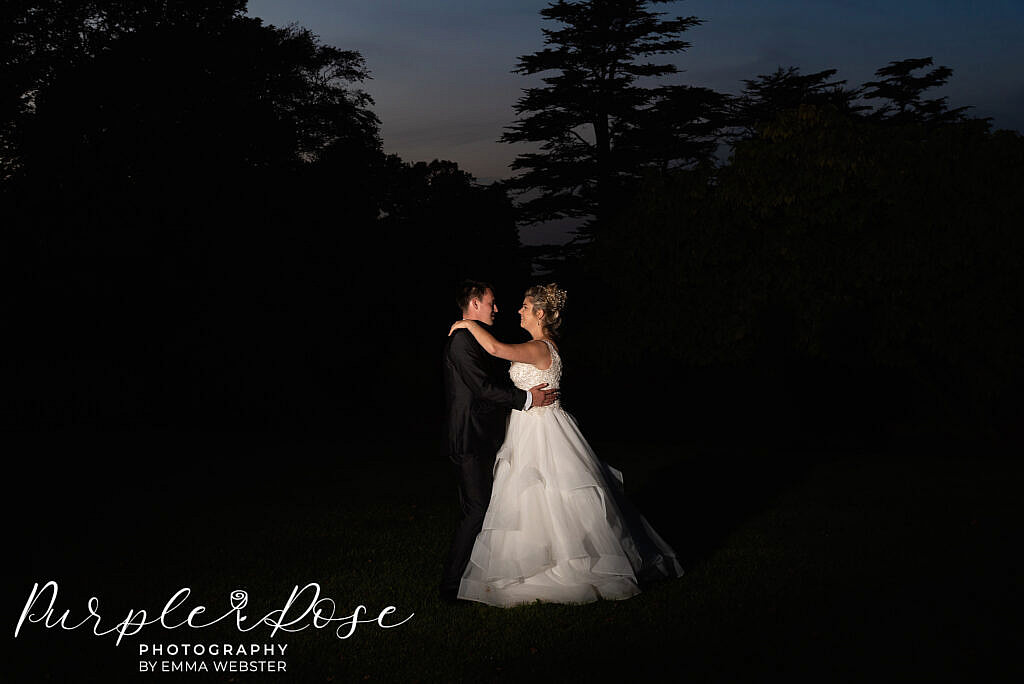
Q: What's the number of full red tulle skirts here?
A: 0